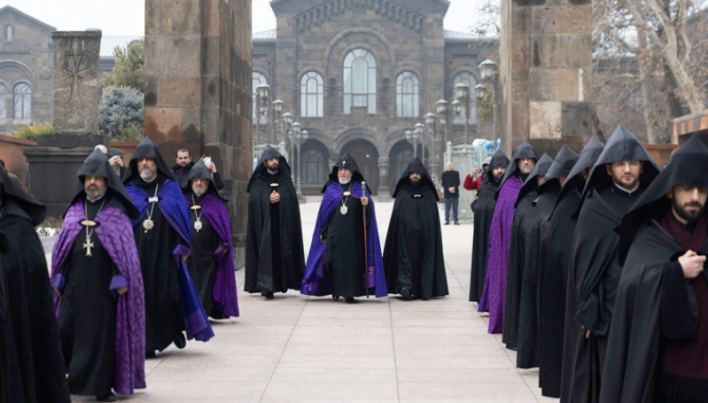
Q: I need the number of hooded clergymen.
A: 14